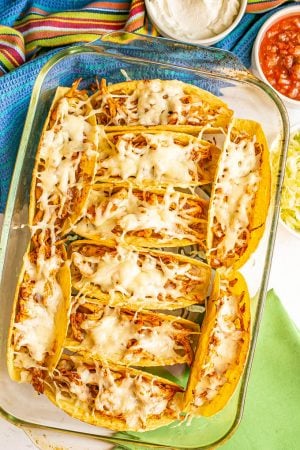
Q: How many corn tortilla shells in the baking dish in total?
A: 10